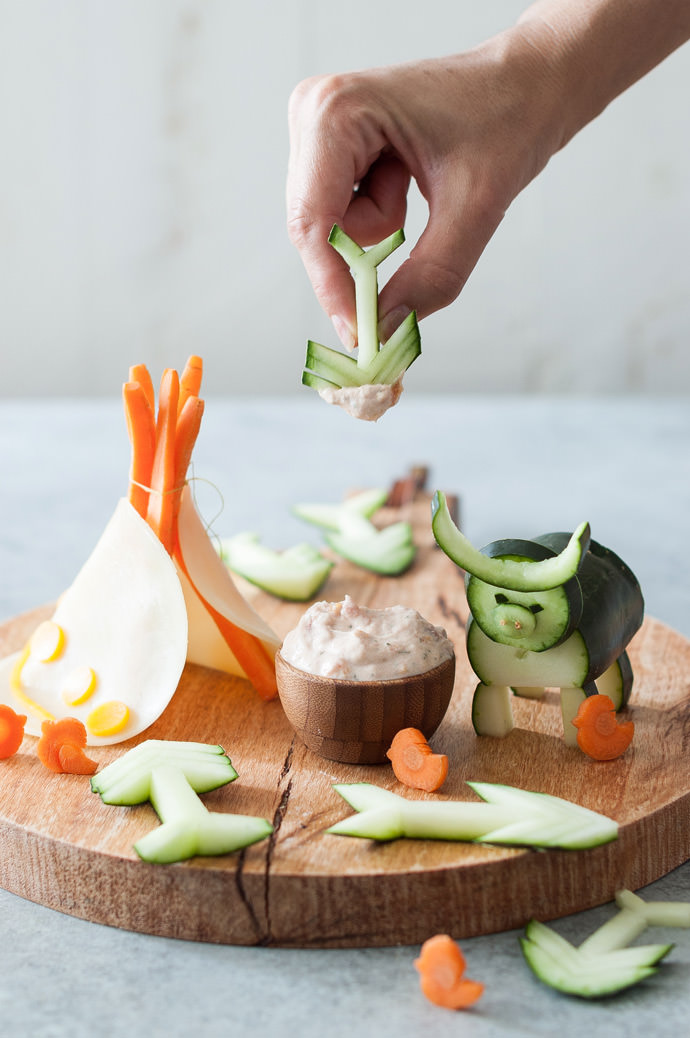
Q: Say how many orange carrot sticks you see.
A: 5